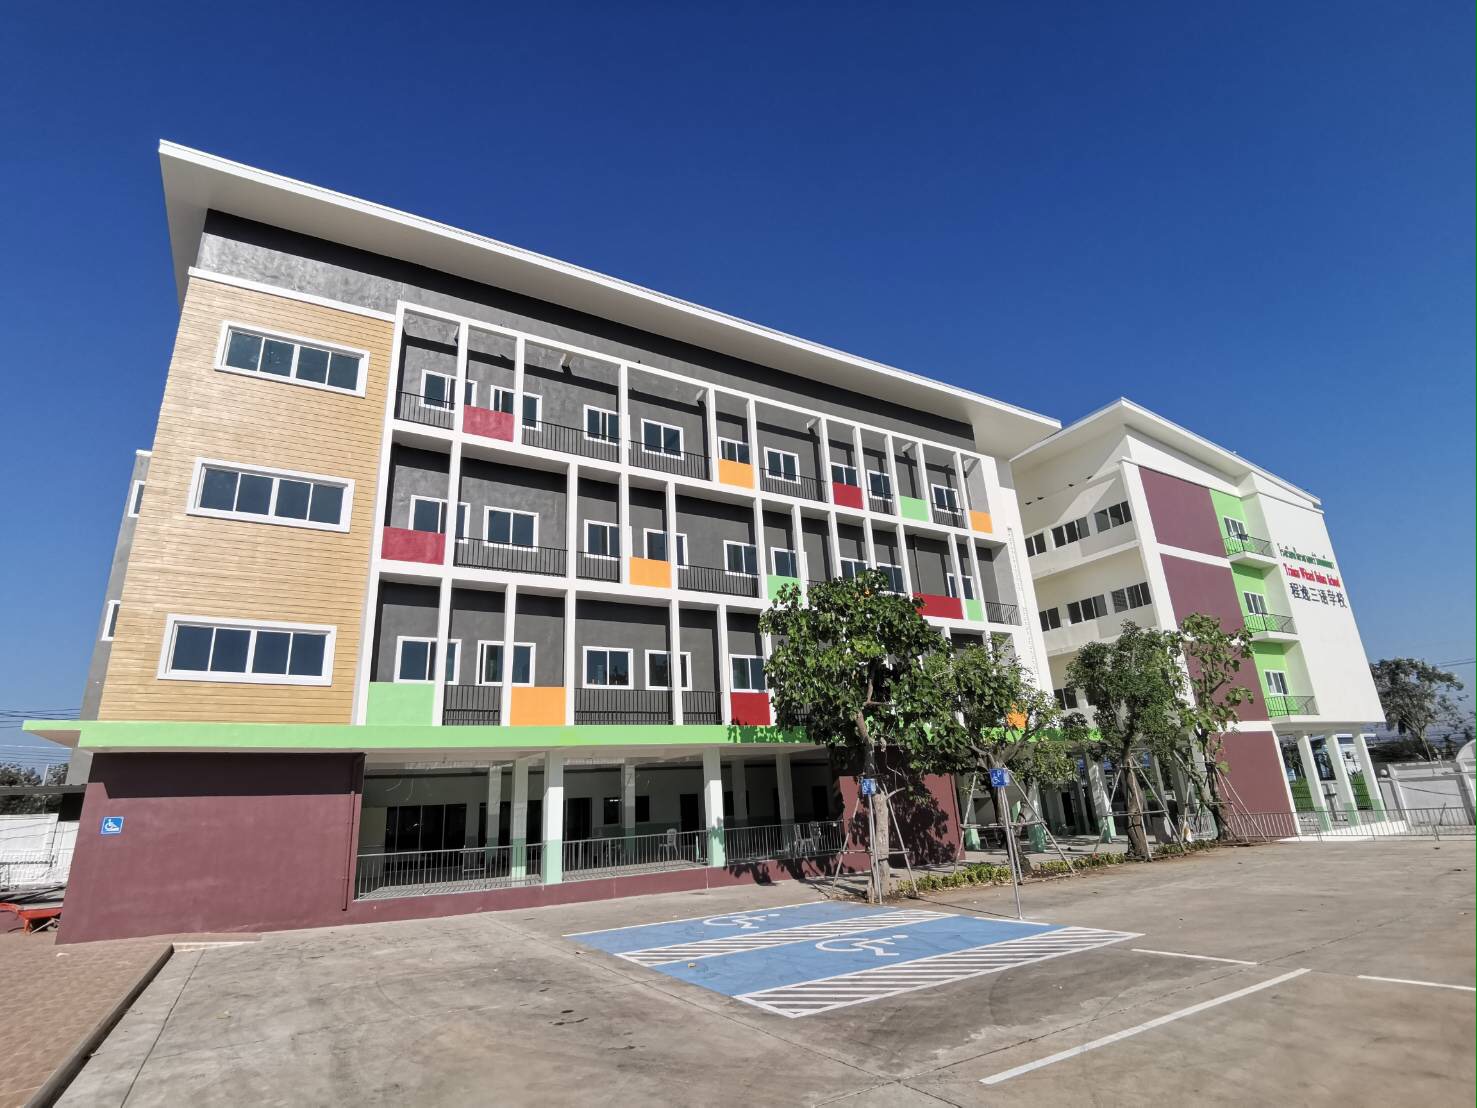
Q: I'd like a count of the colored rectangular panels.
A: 14